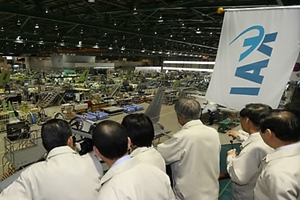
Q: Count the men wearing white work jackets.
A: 6